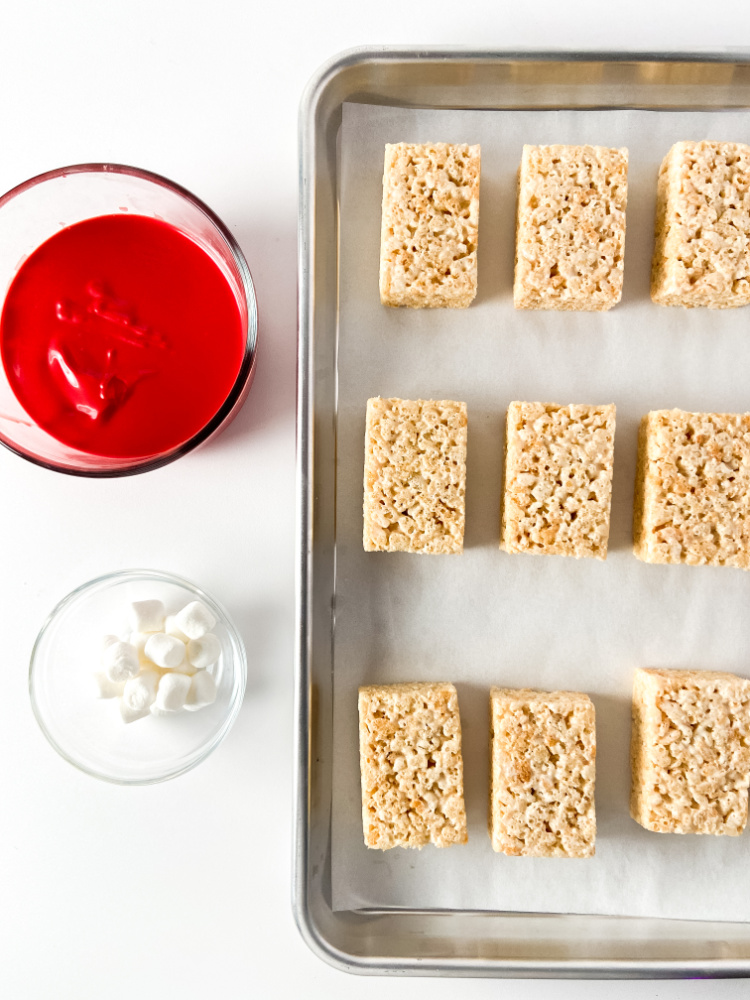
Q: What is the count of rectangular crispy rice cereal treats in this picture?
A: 9